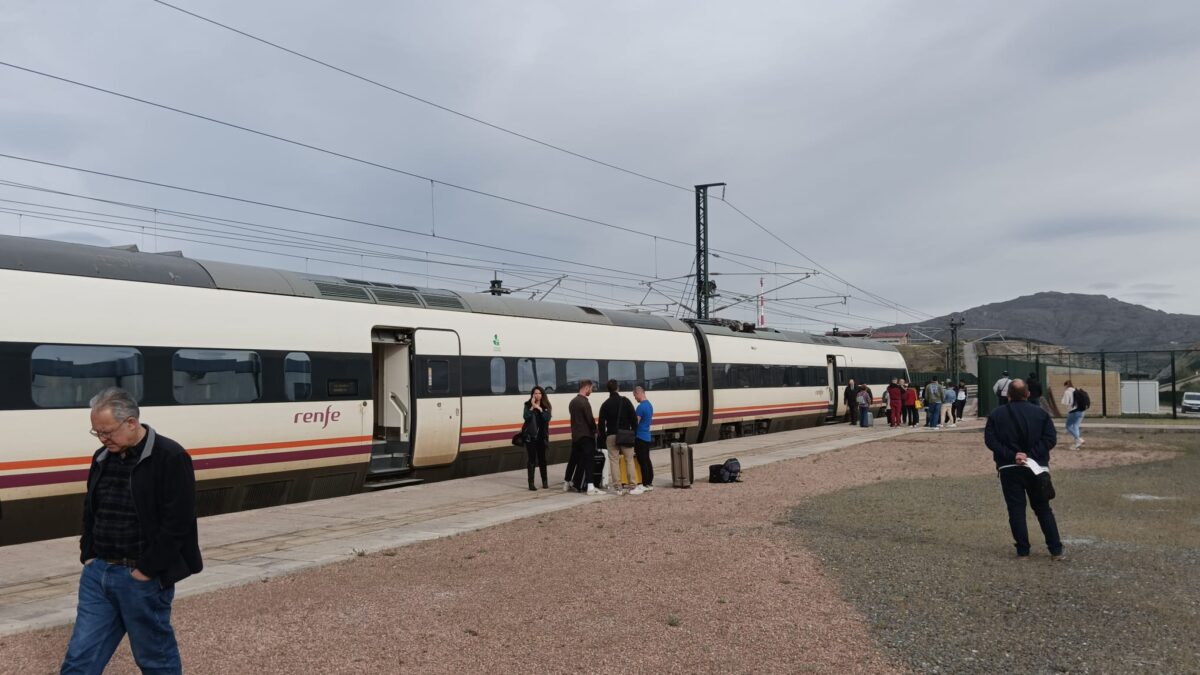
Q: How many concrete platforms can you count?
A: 1